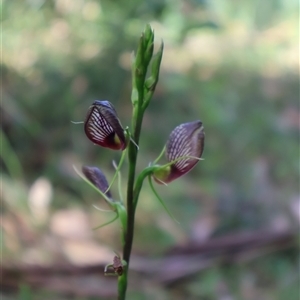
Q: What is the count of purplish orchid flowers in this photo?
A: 3